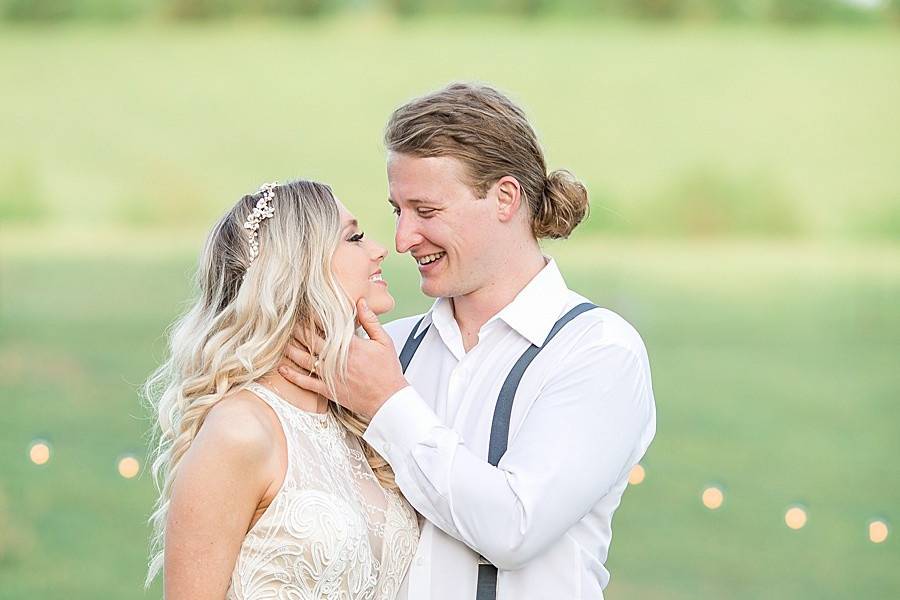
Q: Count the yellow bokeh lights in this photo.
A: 6